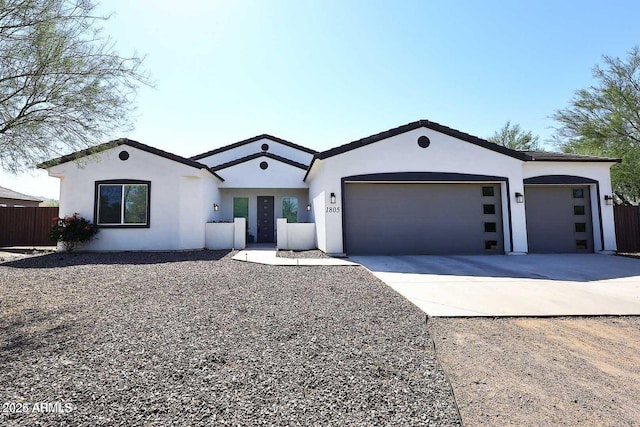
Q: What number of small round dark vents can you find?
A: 4